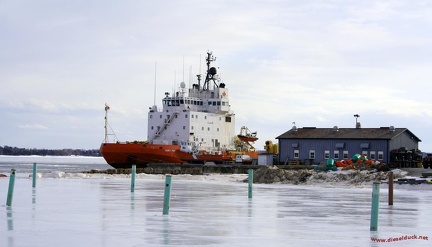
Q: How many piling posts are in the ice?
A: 7